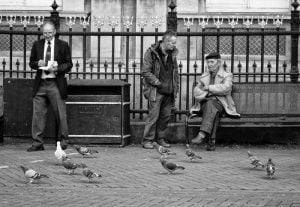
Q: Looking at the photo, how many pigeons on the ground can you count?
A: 10